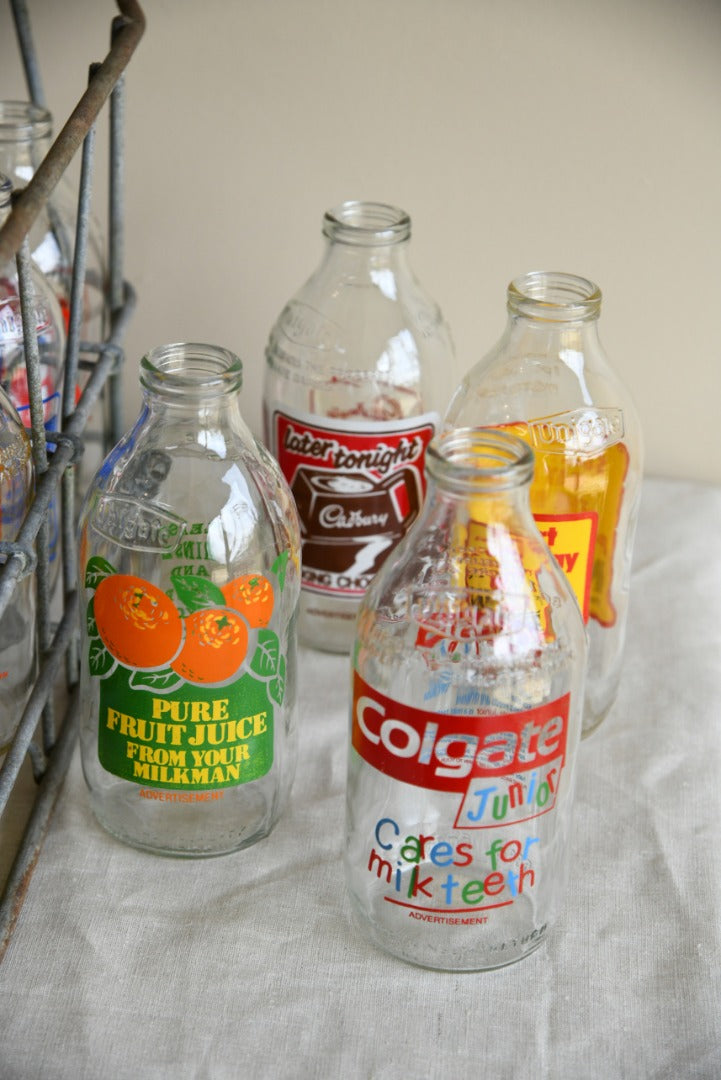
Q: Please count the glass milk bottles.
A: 7